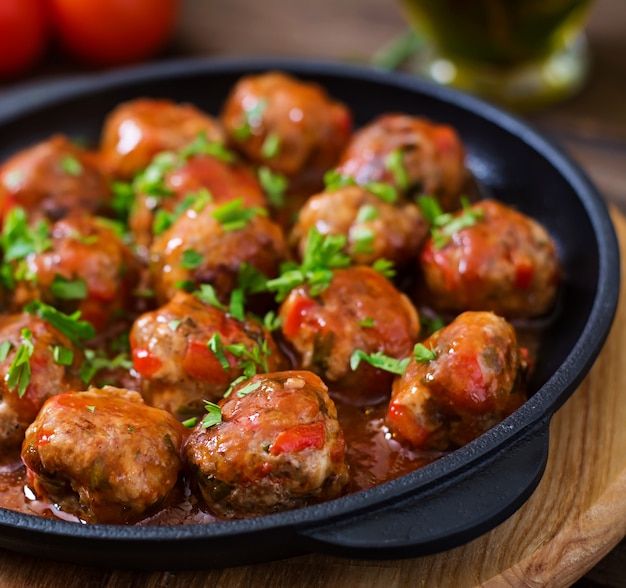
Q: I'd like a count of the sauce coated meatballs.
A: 15